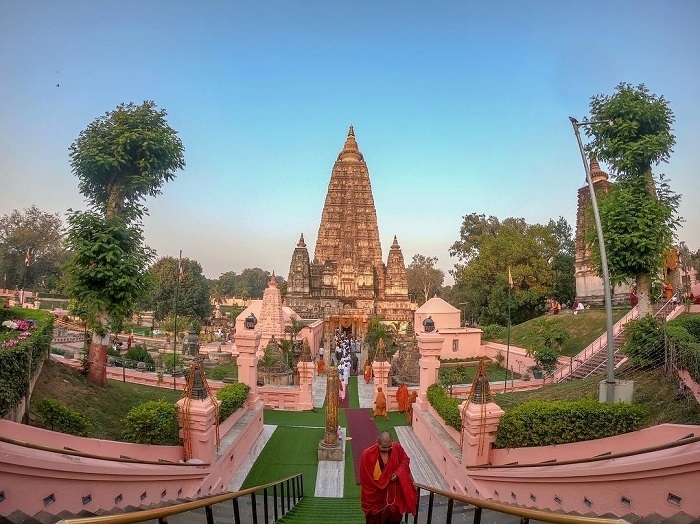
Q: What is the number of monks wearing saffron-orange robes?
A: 5